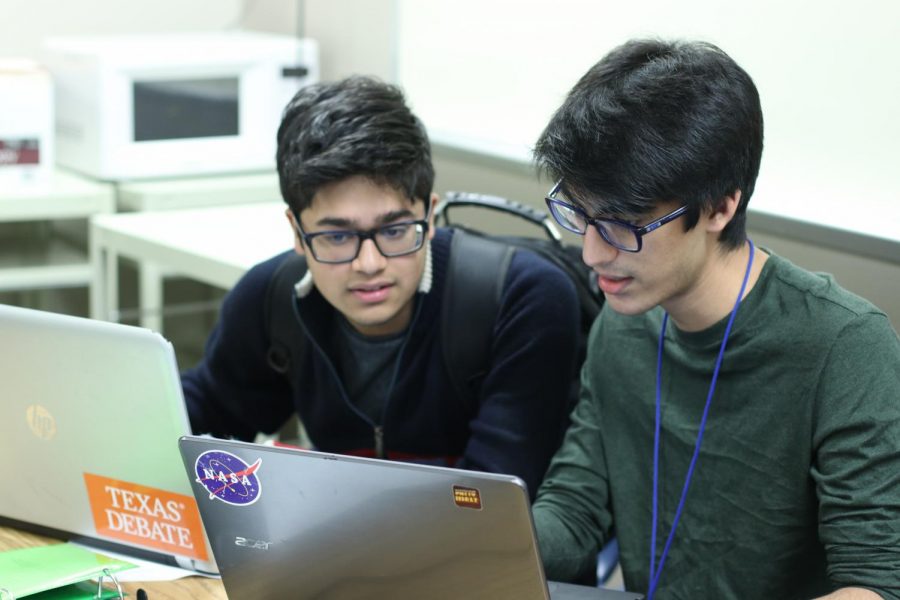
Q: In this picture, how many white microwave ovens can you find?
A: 1